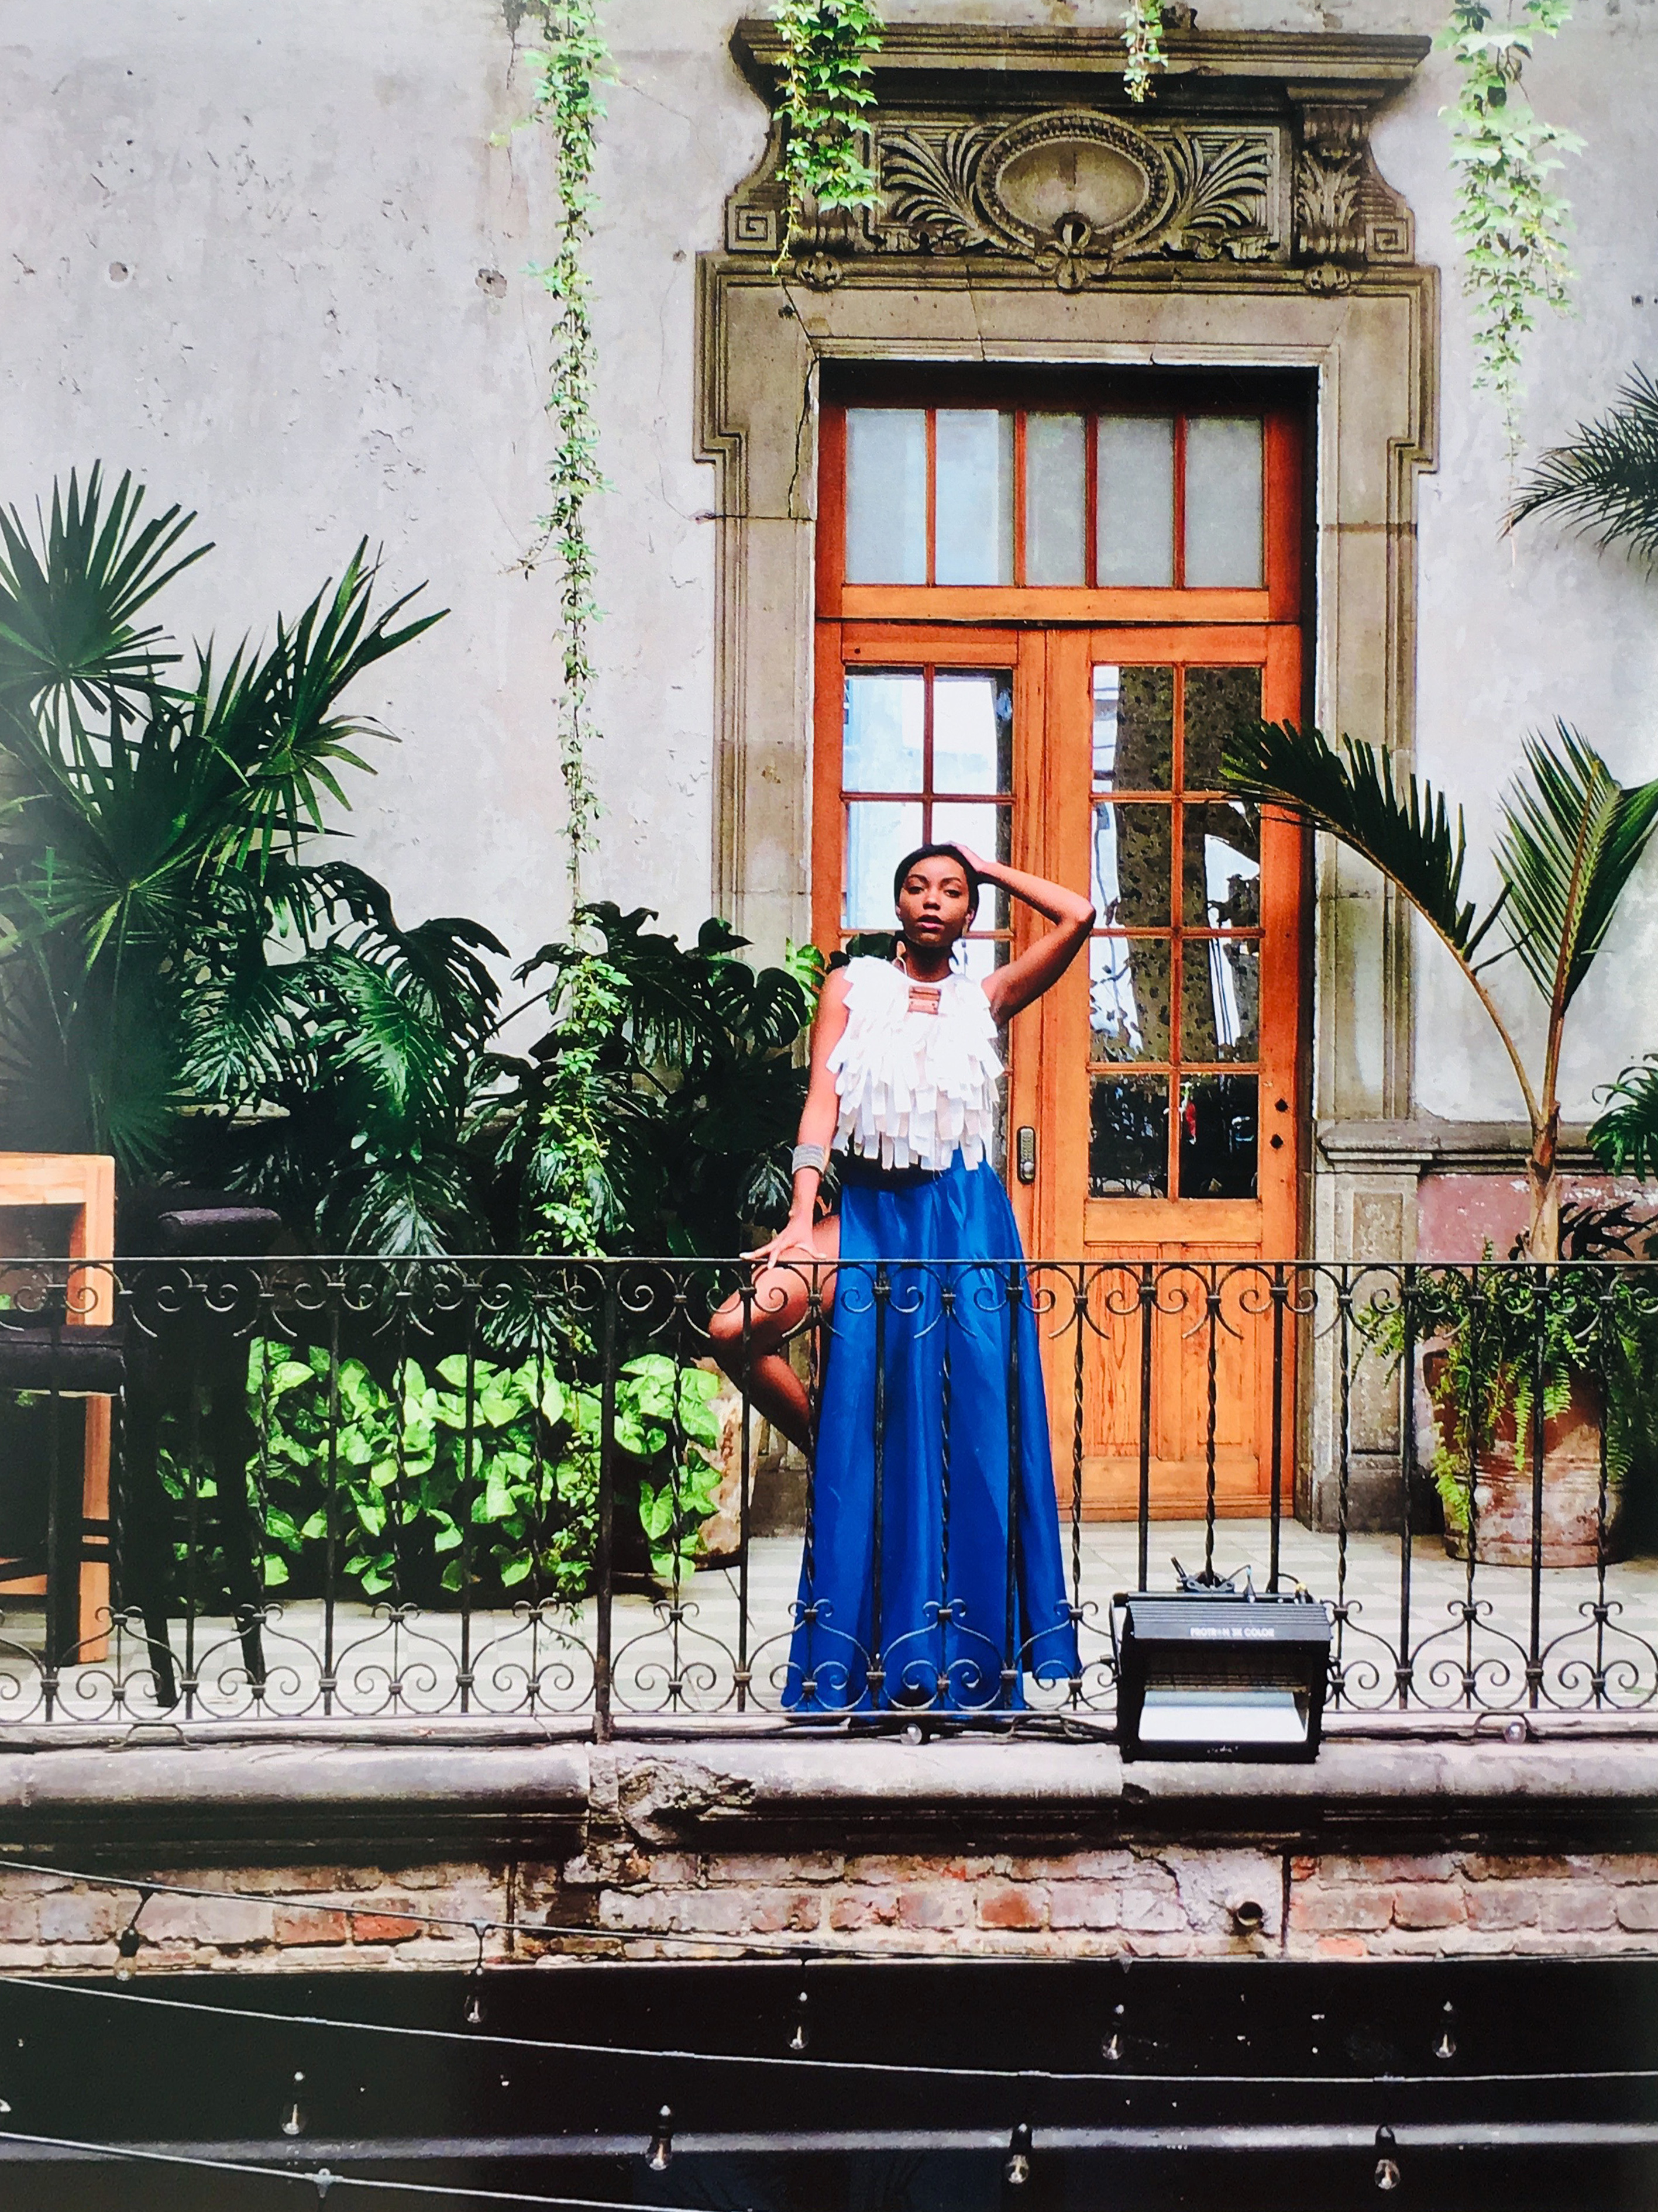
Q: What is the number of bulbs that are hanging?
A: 9